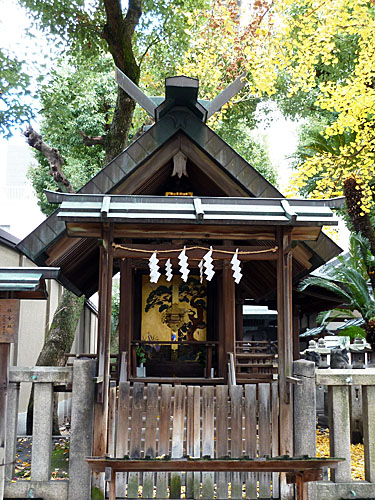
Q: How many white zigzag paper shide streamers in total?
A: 6